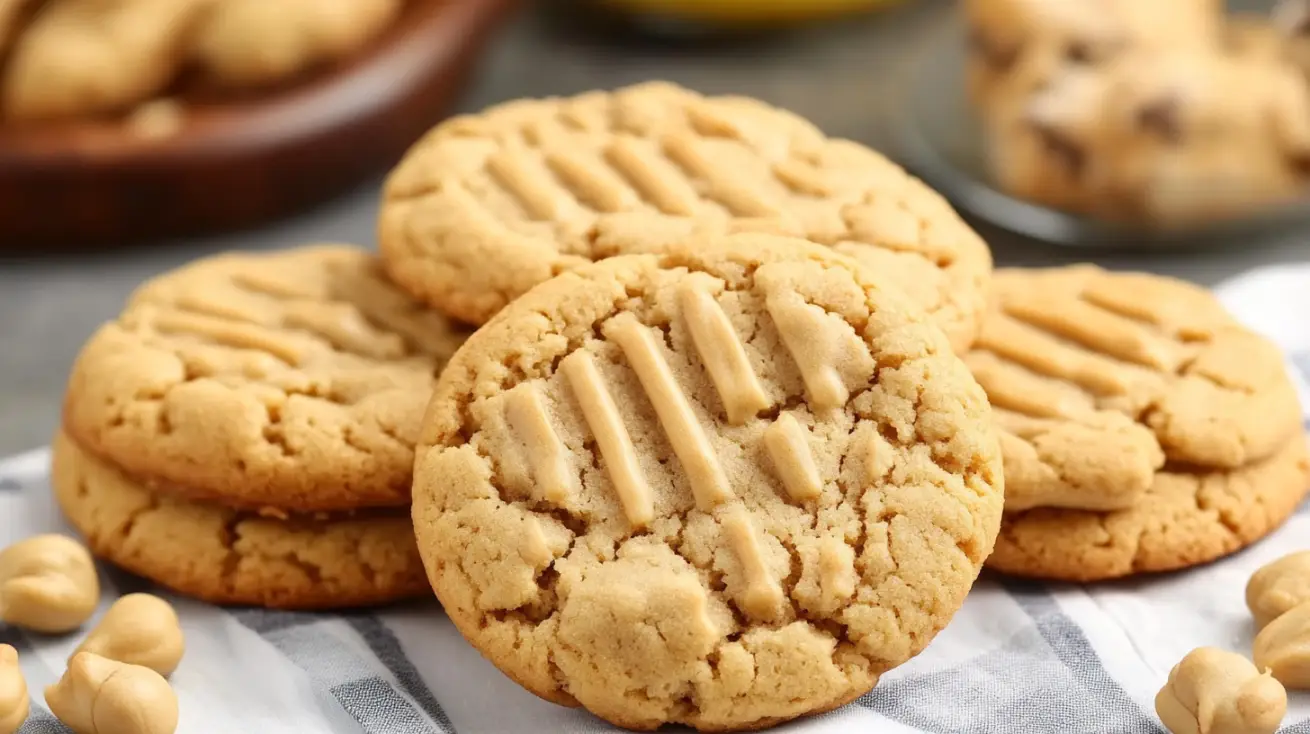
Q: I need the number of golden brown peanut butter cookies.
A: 6